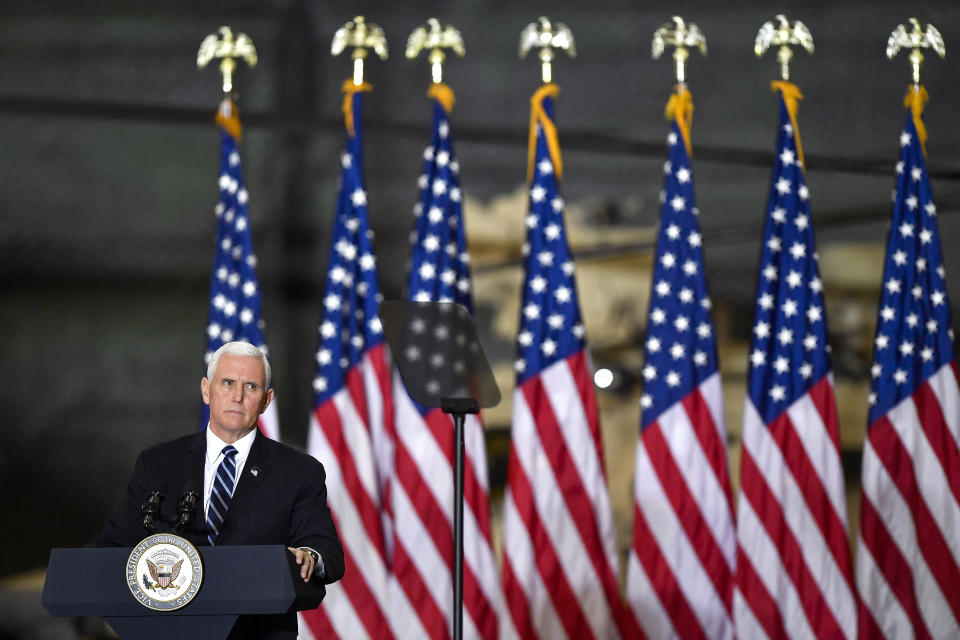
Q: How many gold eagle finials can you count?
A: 7